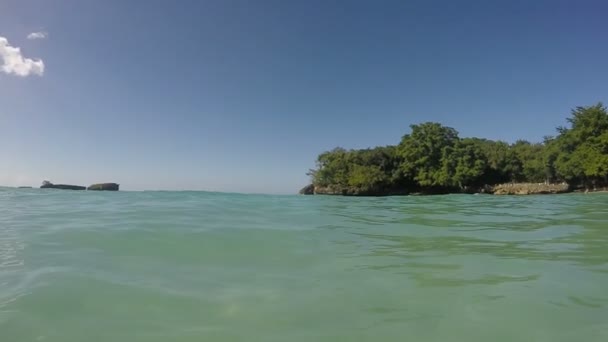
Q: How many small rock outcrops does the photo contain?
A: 2